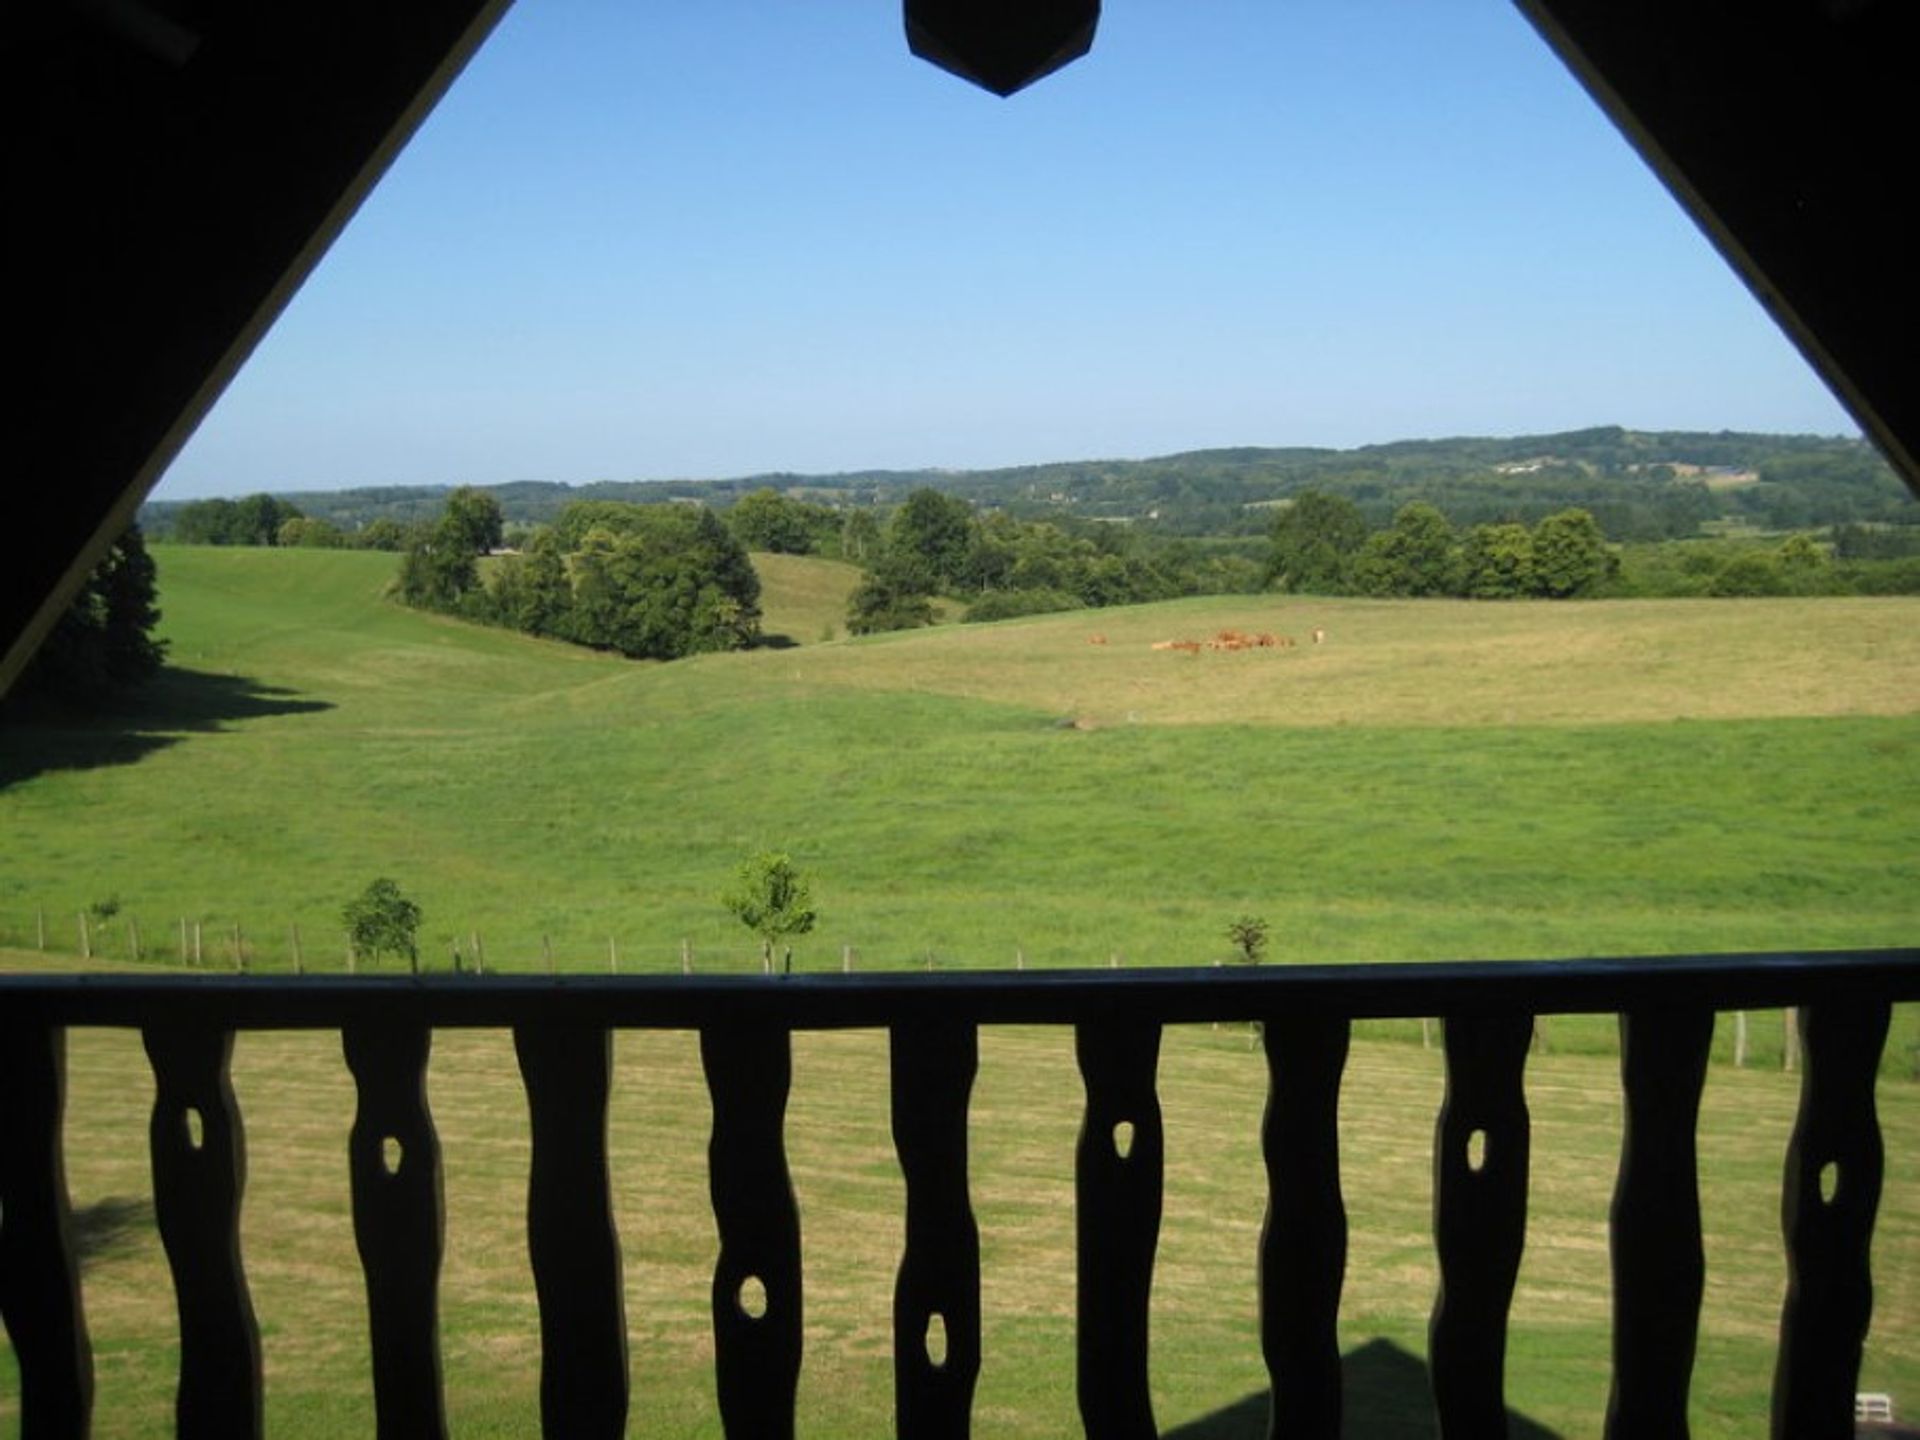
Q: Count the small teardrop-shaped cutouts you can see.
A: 7